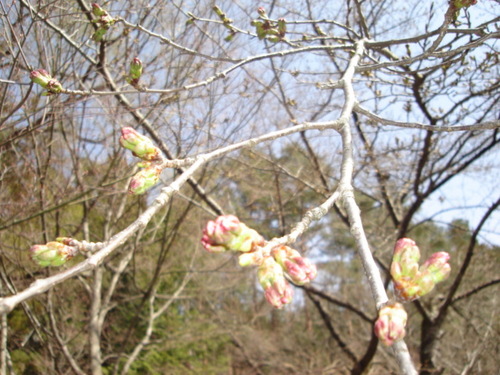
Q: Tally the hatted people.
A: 0